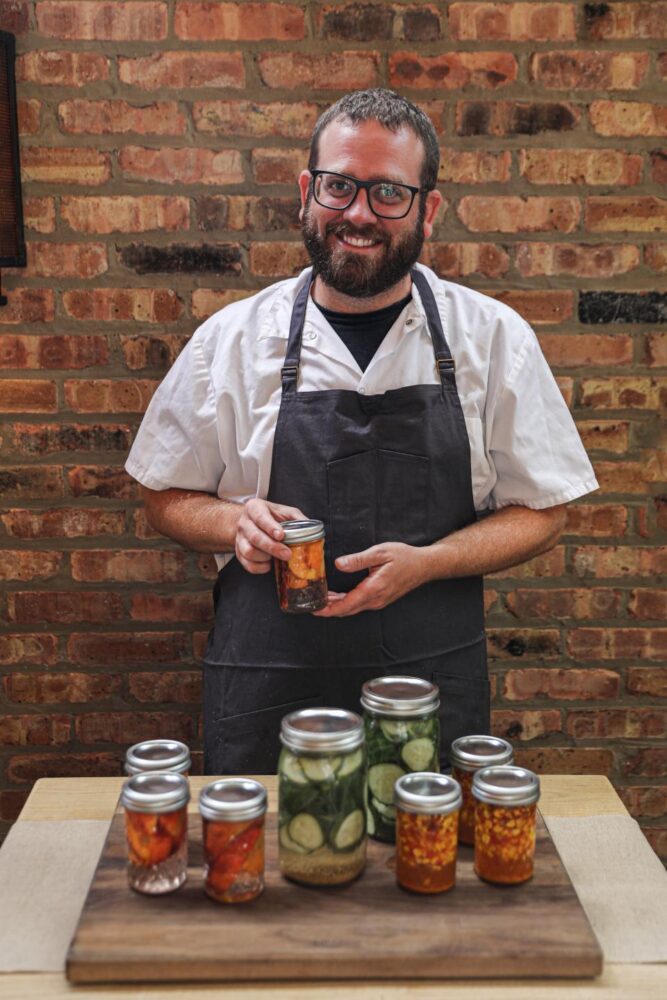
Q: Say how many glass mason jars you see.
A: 9